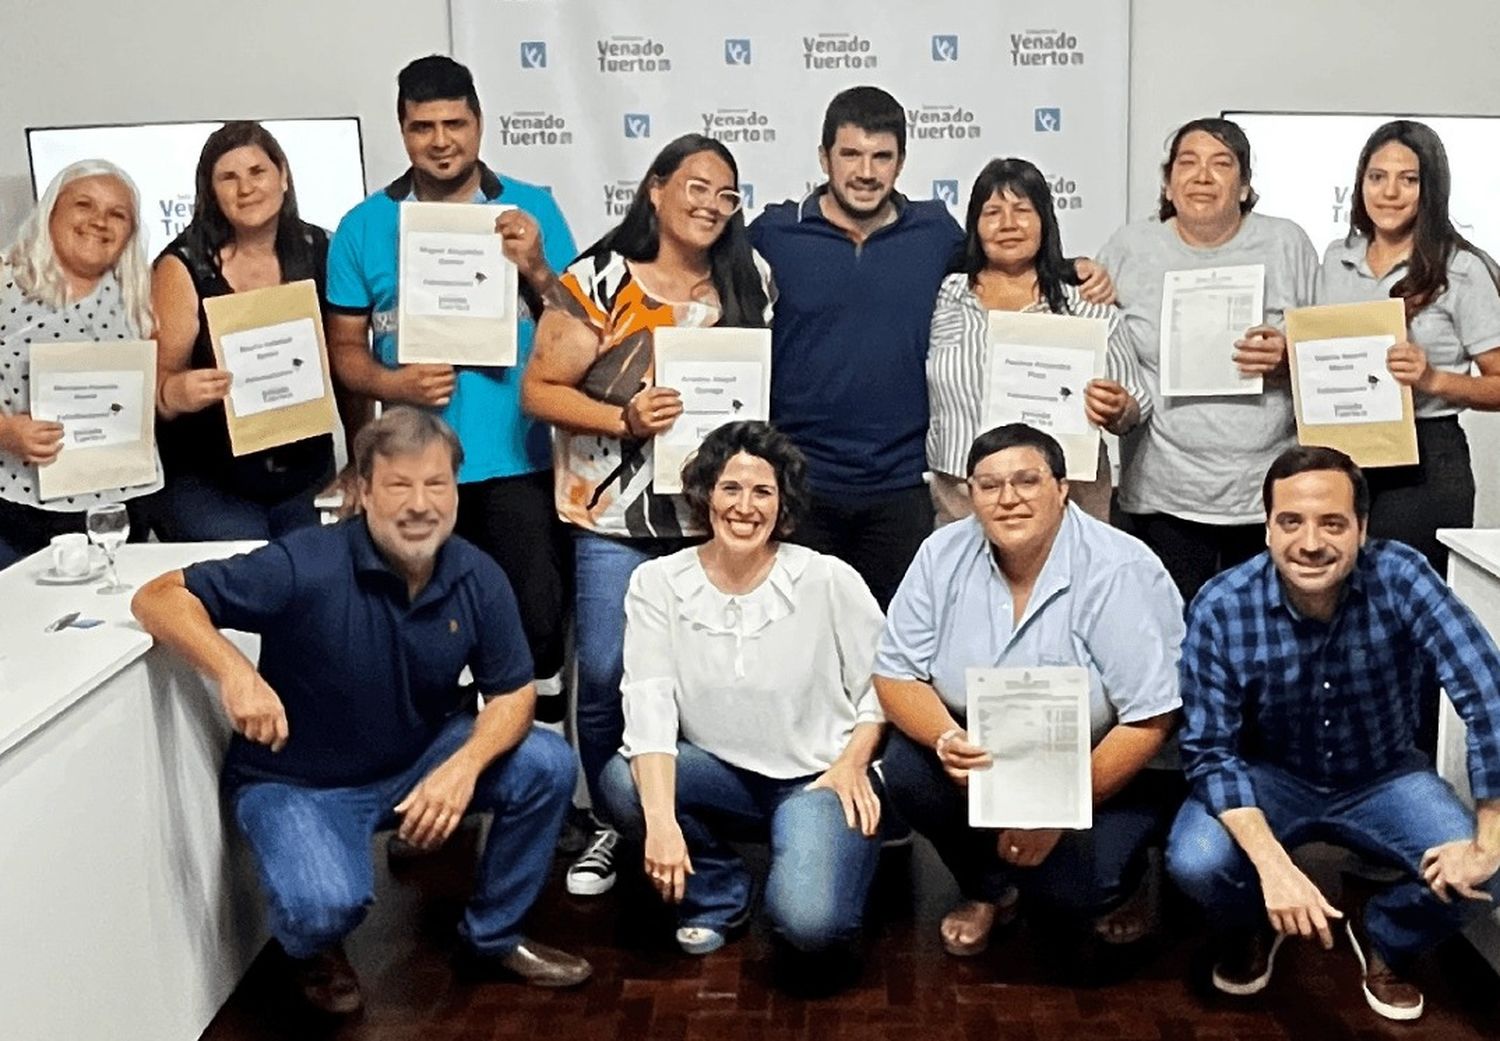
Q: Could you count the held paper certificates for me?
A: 8